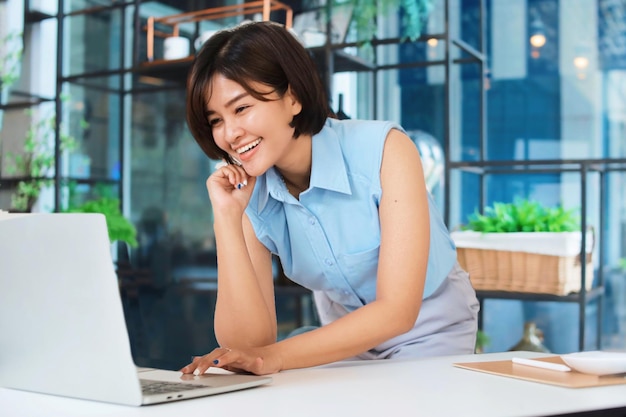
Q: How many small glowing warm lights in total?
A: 3